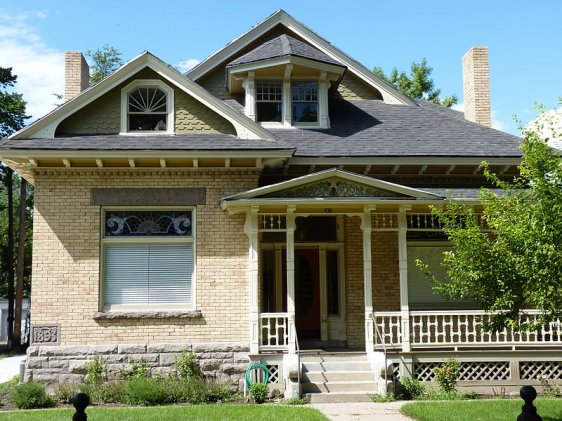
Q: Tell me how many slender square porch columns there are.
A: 4